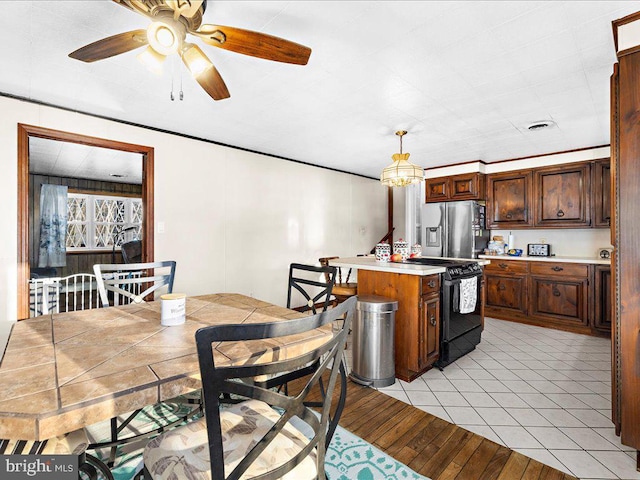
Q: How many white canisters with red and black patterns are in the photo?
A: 3